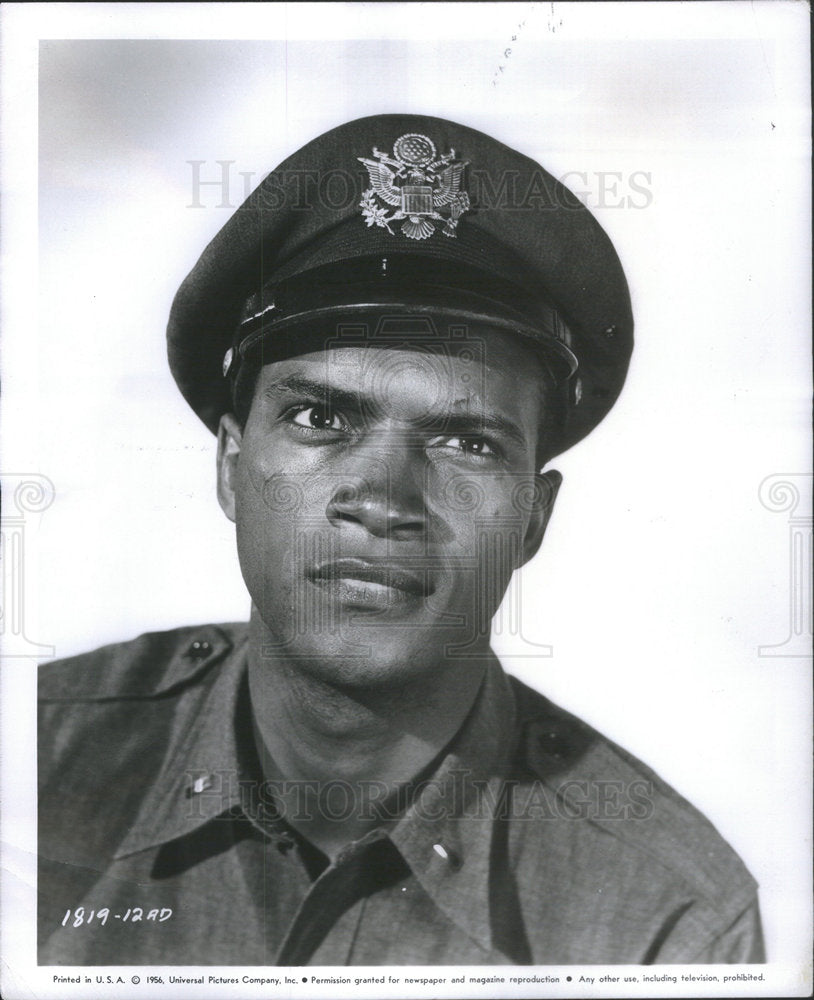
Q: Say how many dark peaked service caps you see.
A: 1